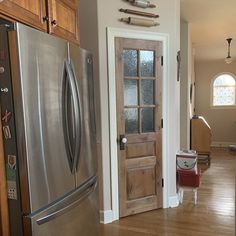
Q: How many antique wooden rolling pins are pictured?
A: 3